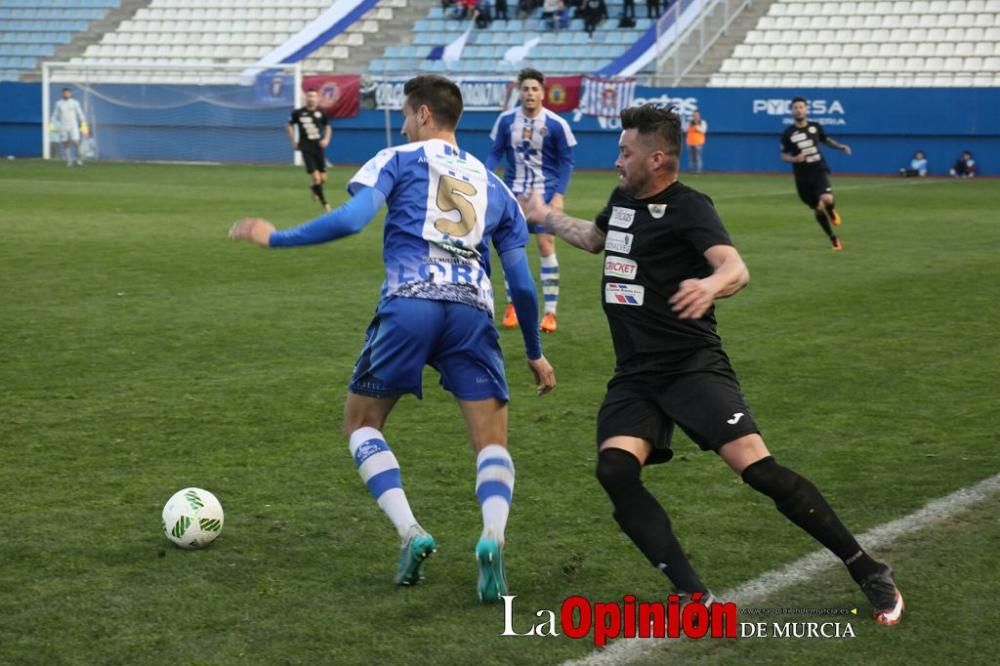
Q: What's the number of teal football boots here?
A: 2